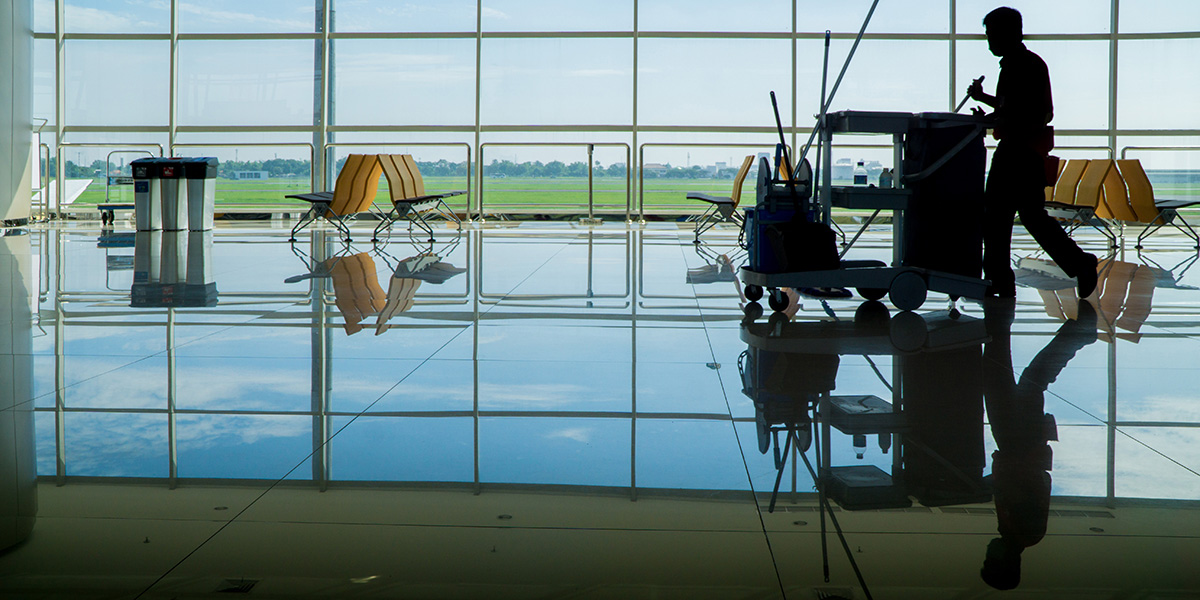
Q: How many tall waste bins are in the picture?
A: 3